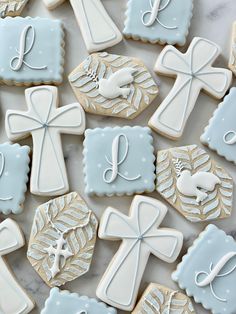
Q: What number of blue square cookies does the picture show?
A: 7